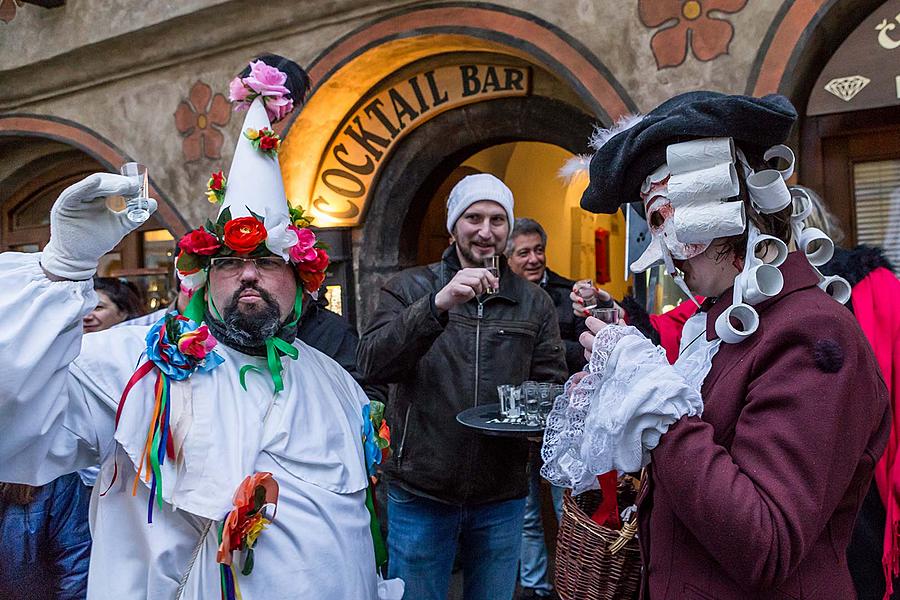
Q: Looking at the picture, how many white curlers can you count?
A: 11